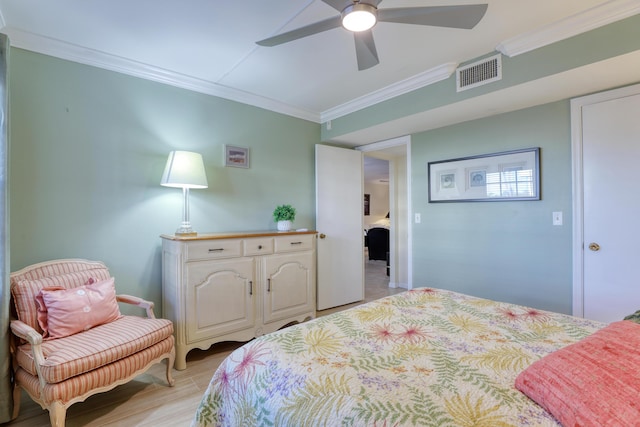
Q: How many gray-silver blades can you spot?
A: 5